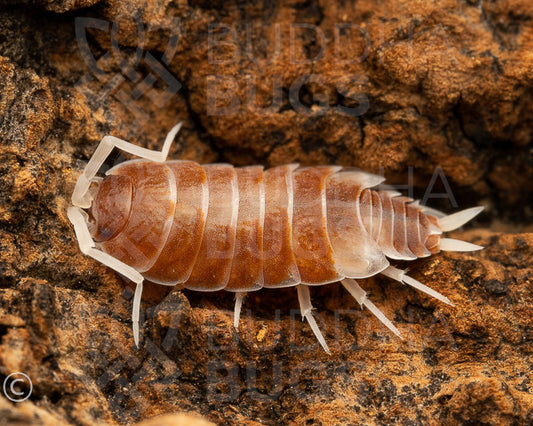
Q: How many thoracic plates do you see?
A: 7